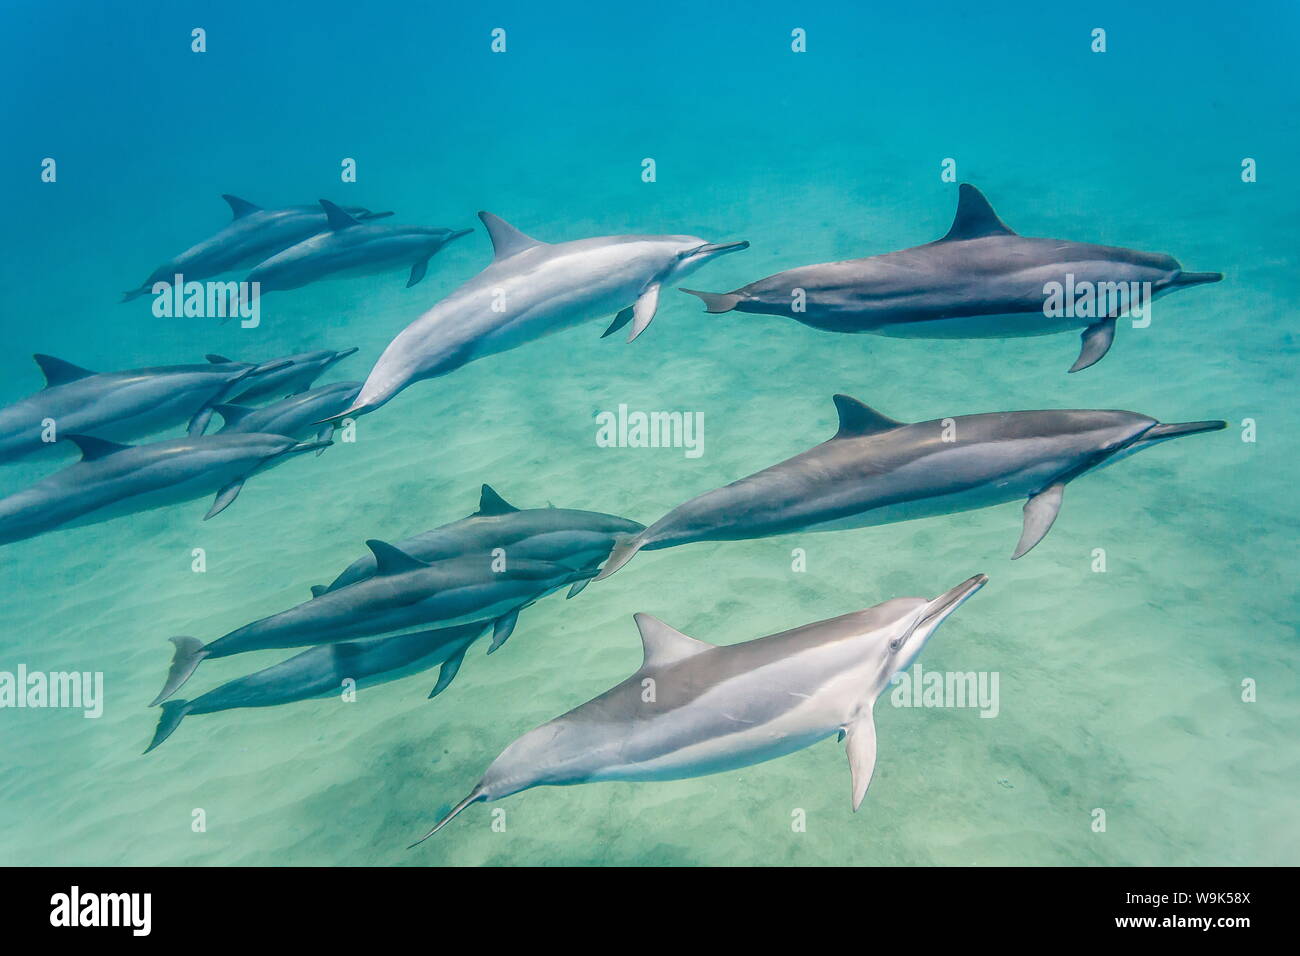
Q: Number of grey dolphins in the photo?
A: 13